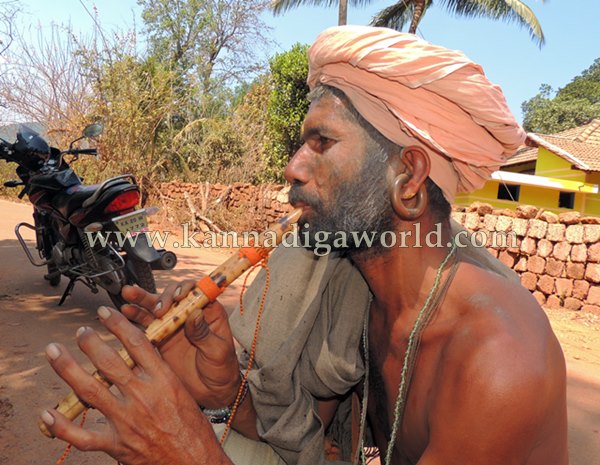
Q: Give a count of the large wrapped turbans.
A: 1